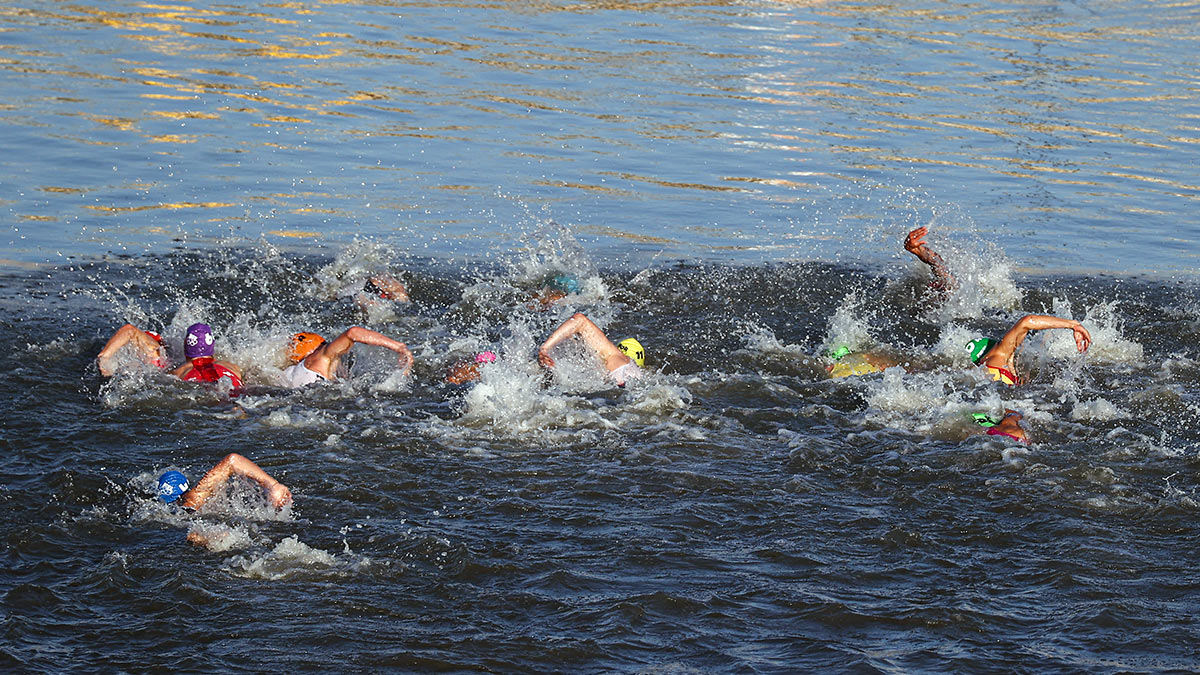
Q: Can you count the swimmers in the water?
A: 12